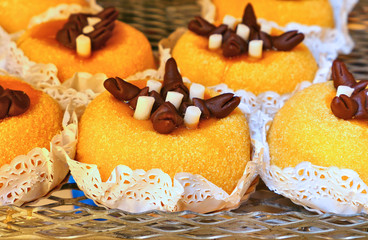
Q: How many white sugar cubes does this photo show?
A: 14